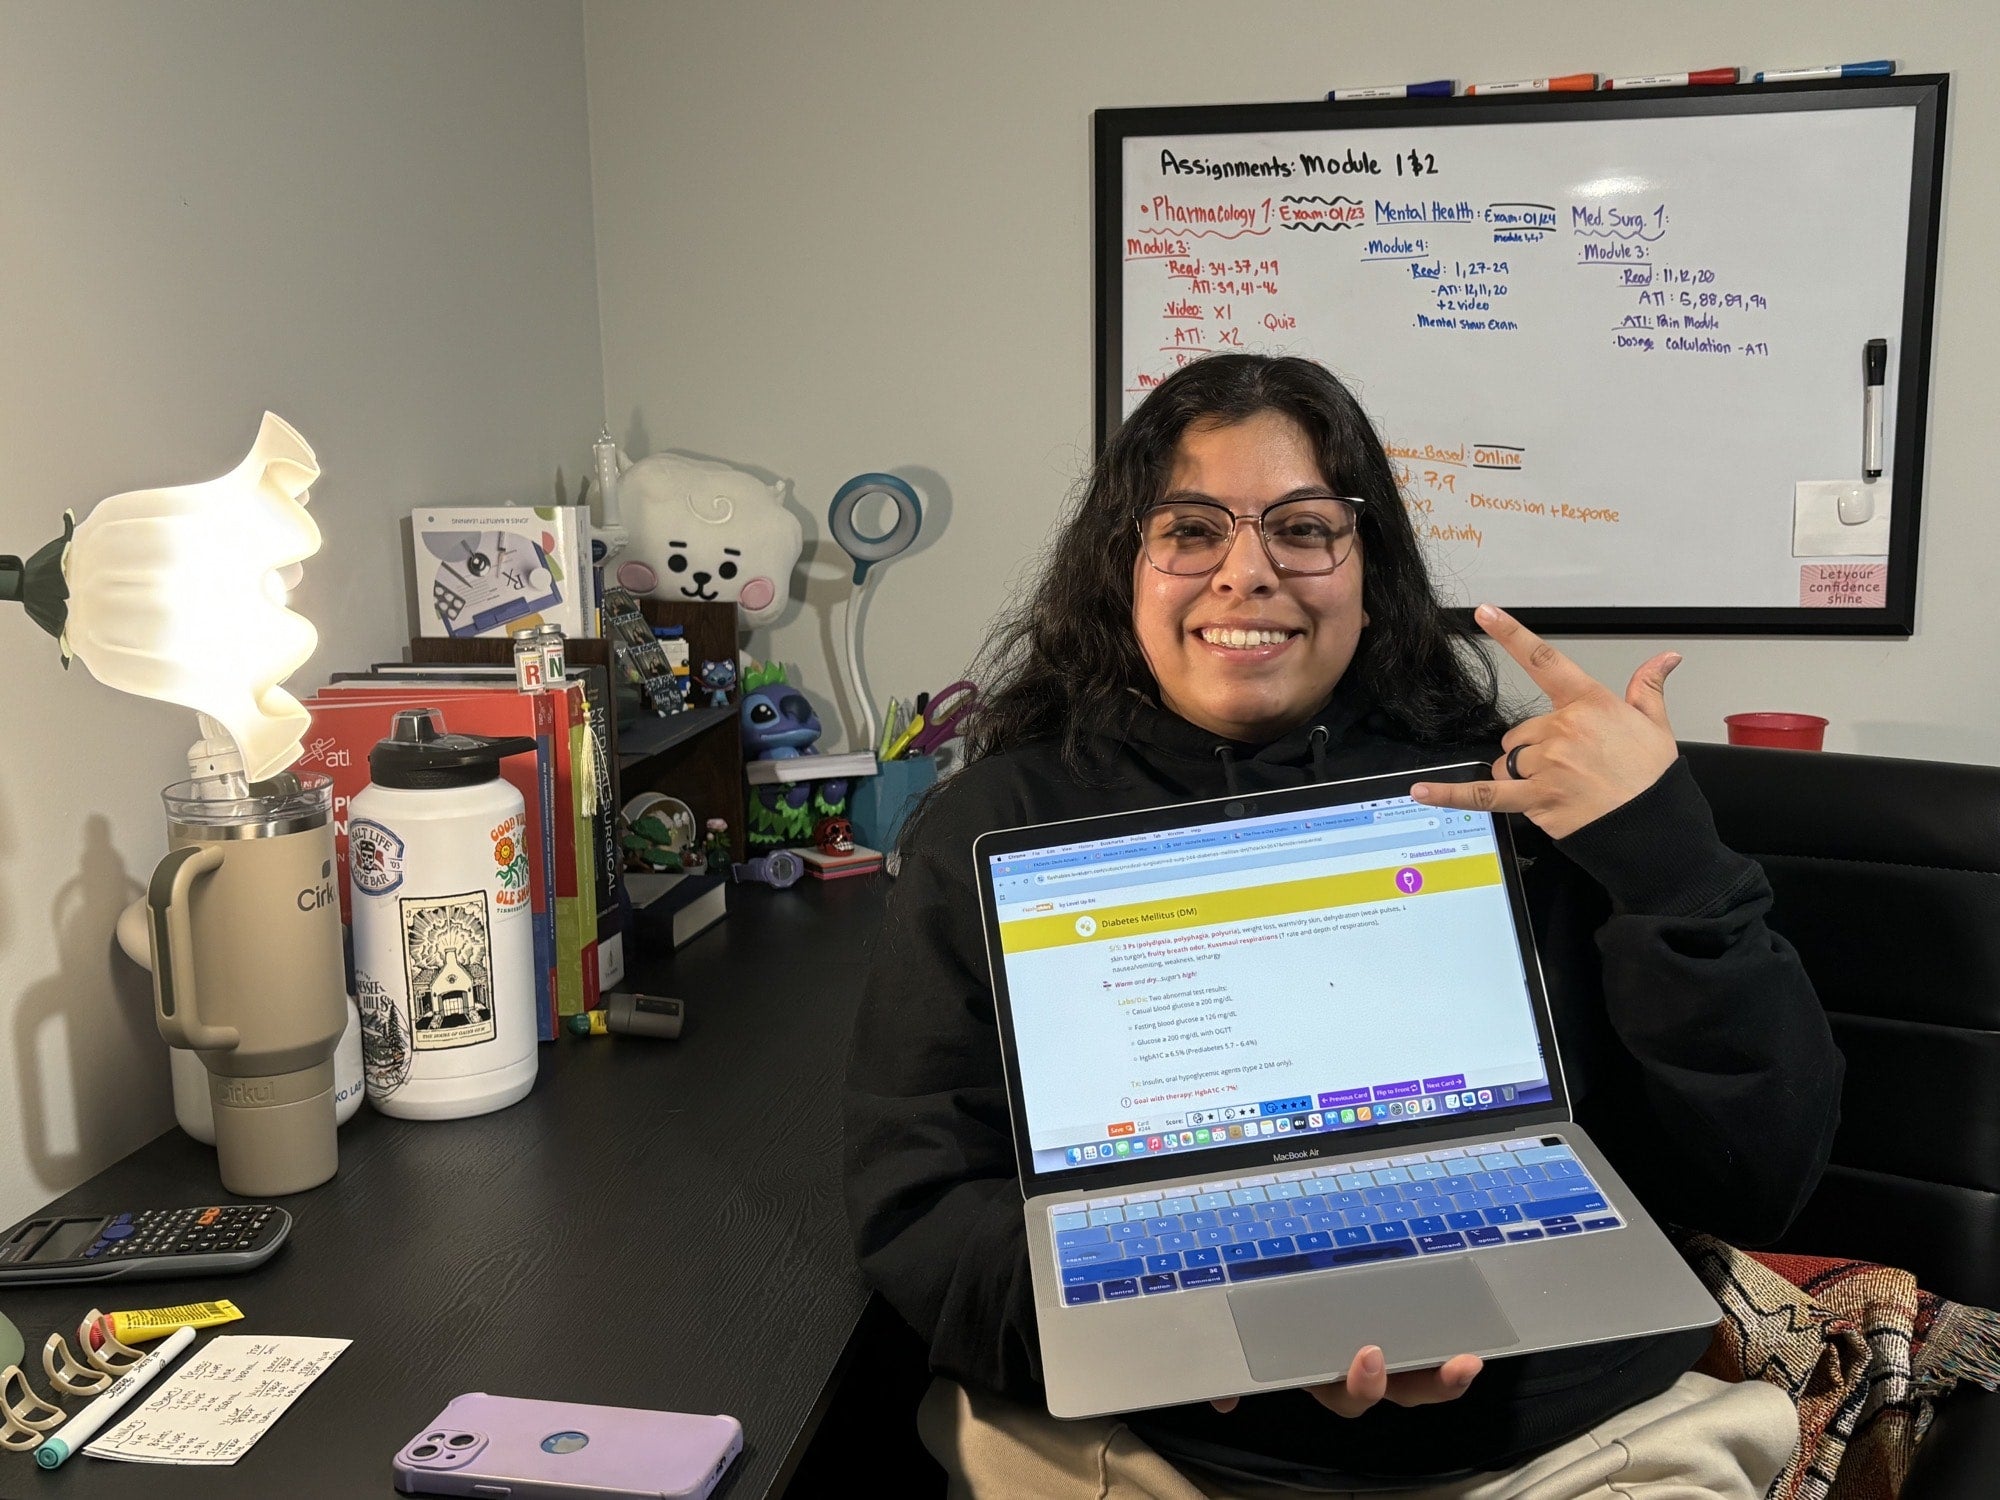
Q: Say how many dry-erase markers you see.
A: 5